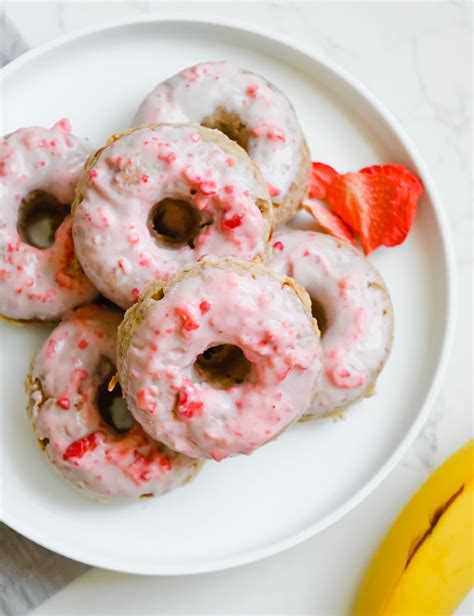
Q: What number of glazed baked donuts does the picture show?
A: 6